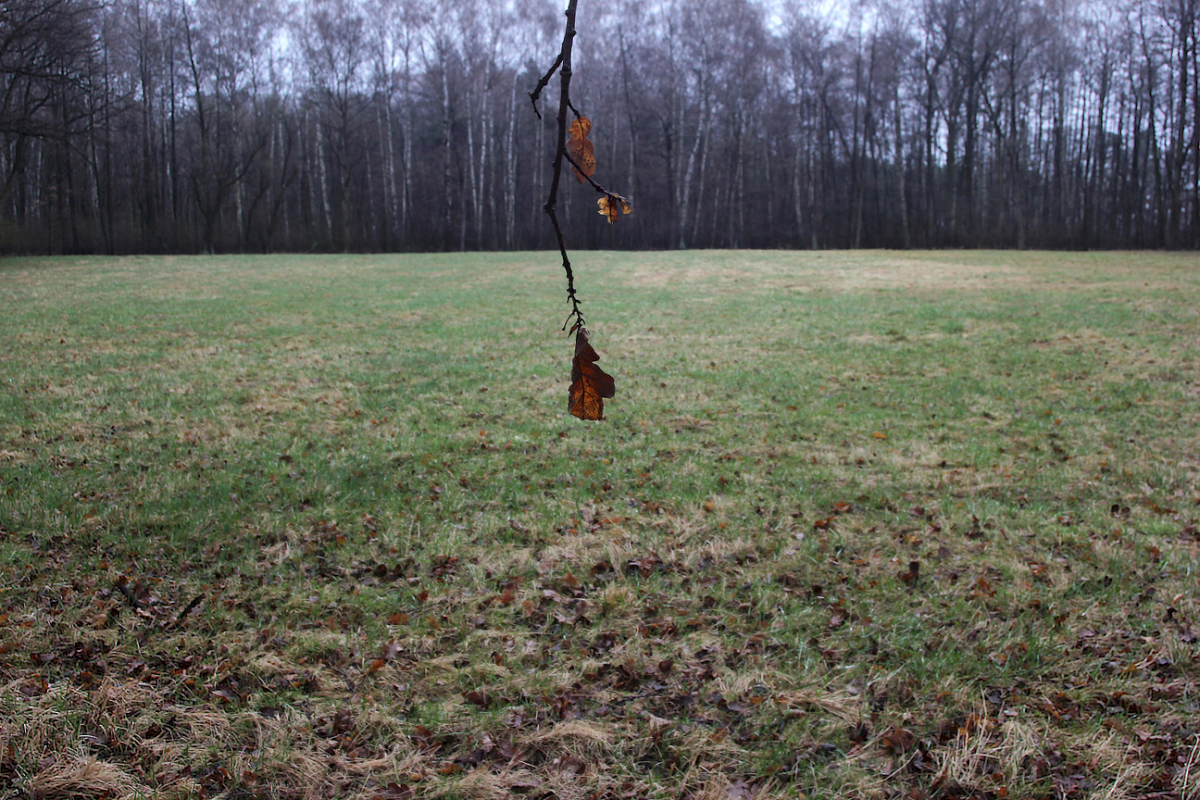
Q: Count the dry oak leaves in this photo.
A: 3